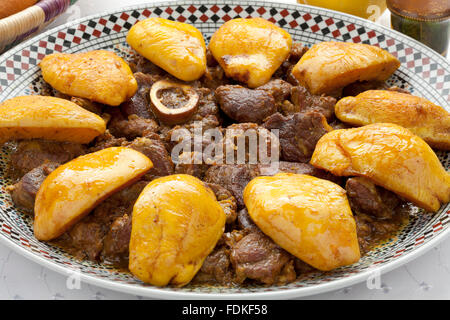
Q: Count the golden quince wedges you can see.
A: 10